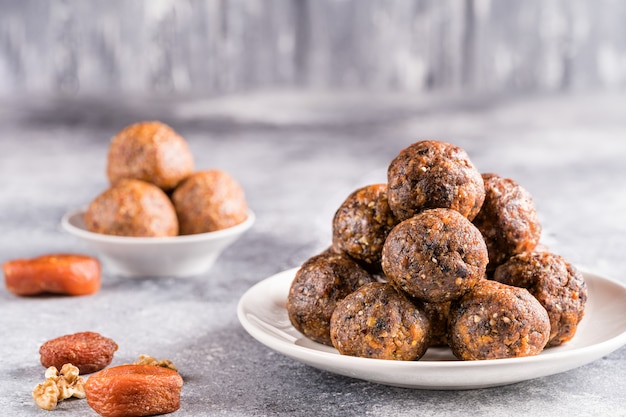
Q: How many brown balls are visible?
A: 12